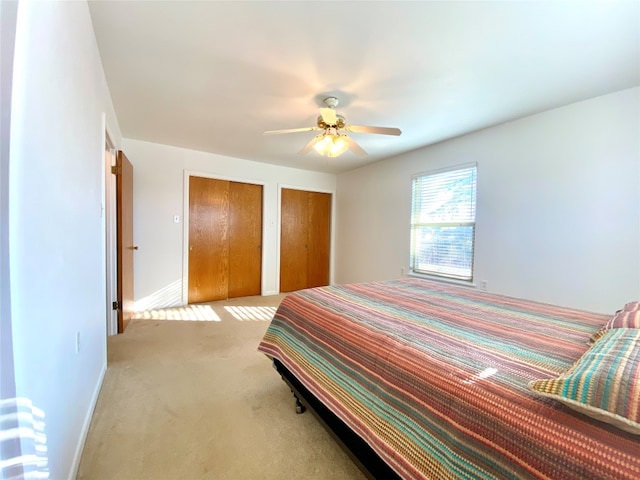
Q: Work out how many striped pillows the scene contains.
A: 2